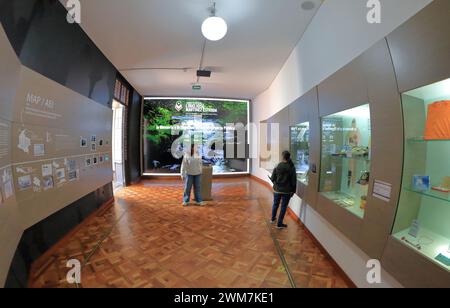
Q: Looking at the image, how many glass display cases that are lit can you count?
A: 3